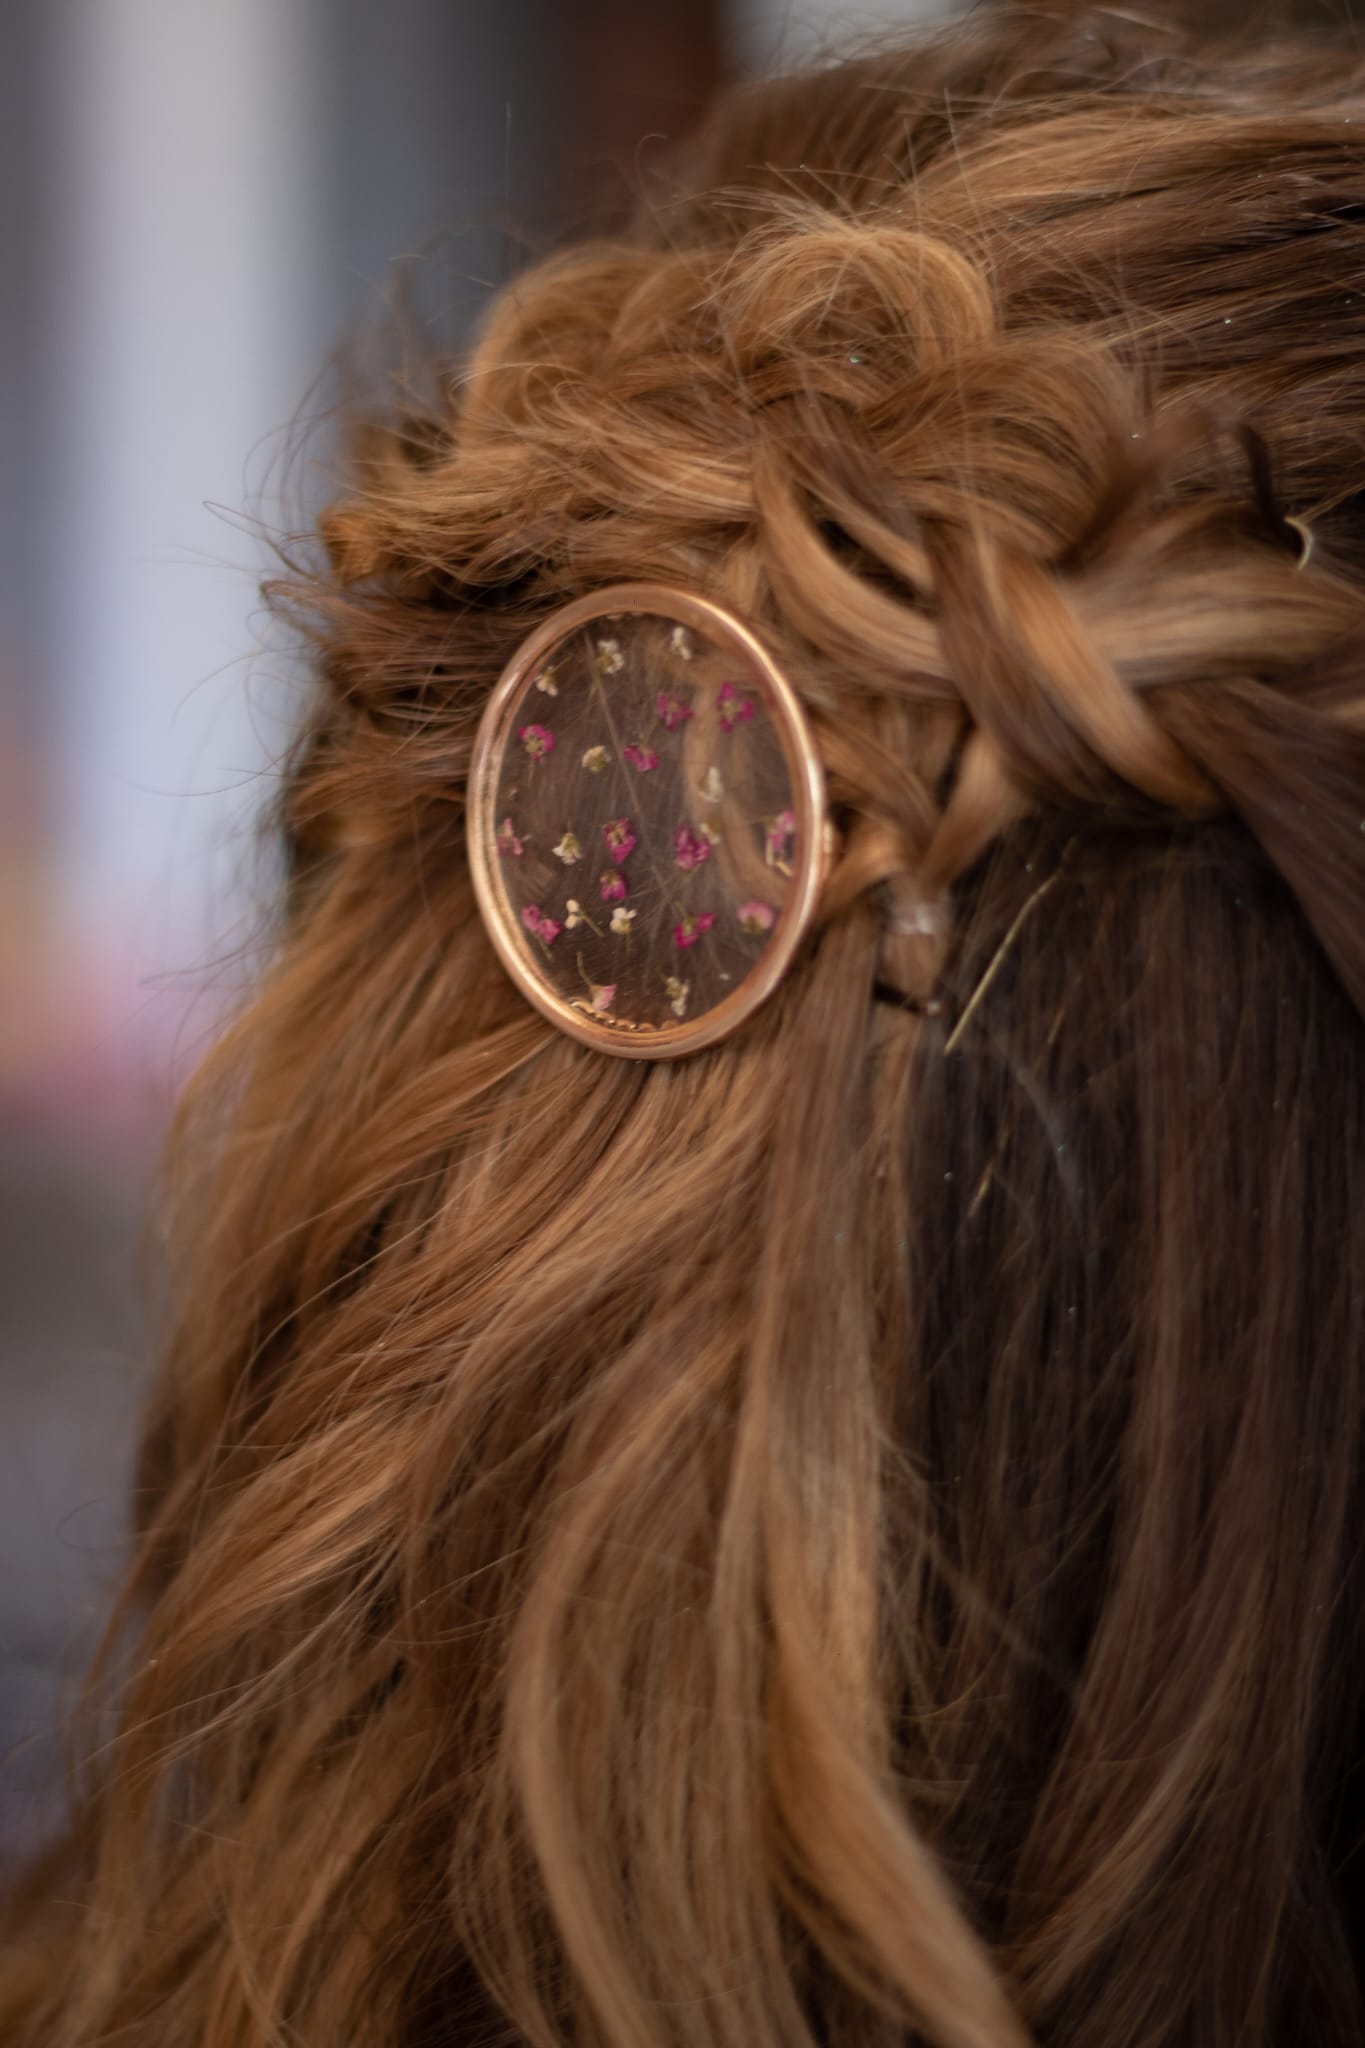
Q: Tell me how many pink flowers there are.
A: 13